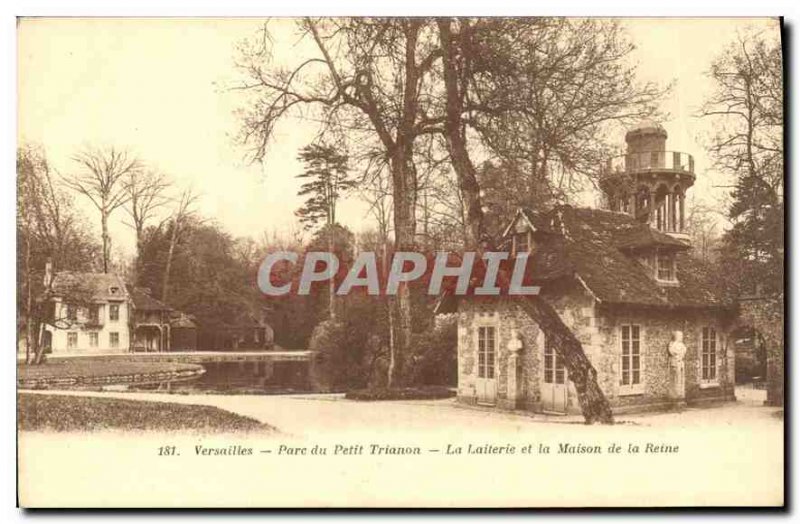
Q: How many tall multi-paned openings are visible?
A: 4